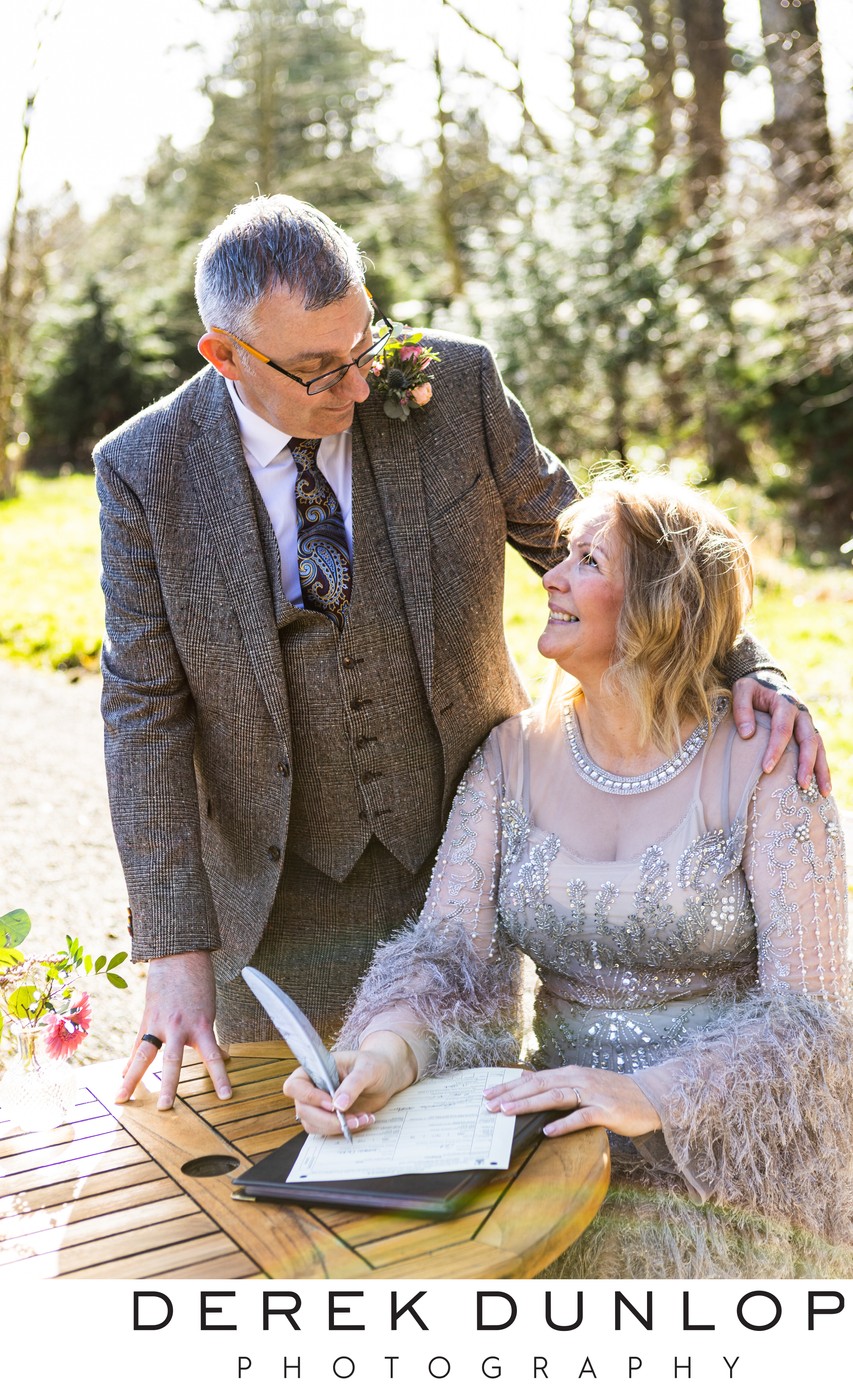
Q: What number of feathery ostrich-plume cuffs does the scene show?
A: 2